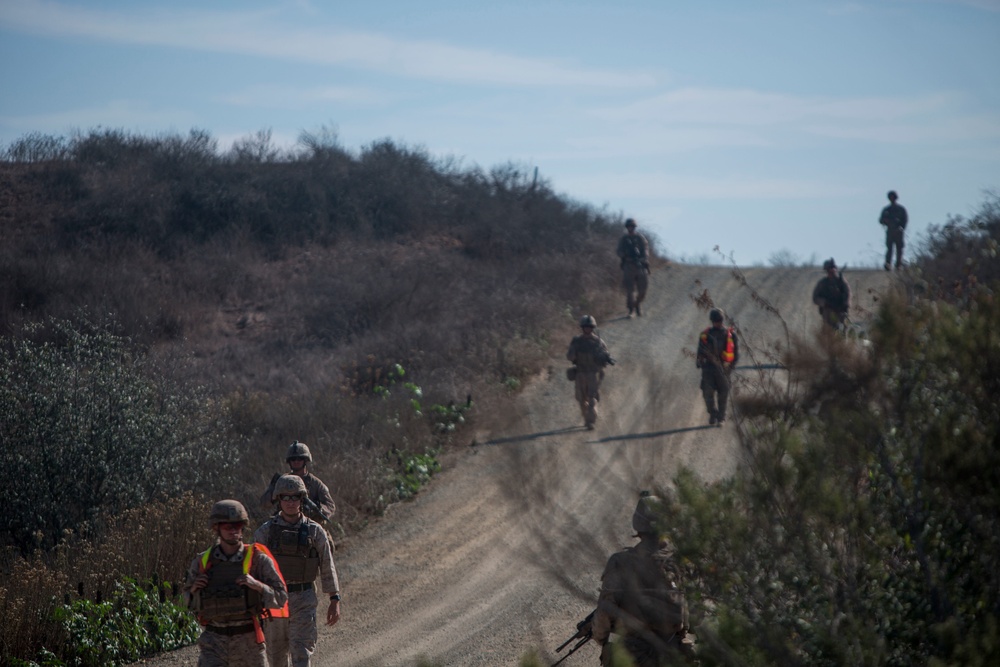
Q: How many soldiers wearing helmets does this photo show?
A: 9